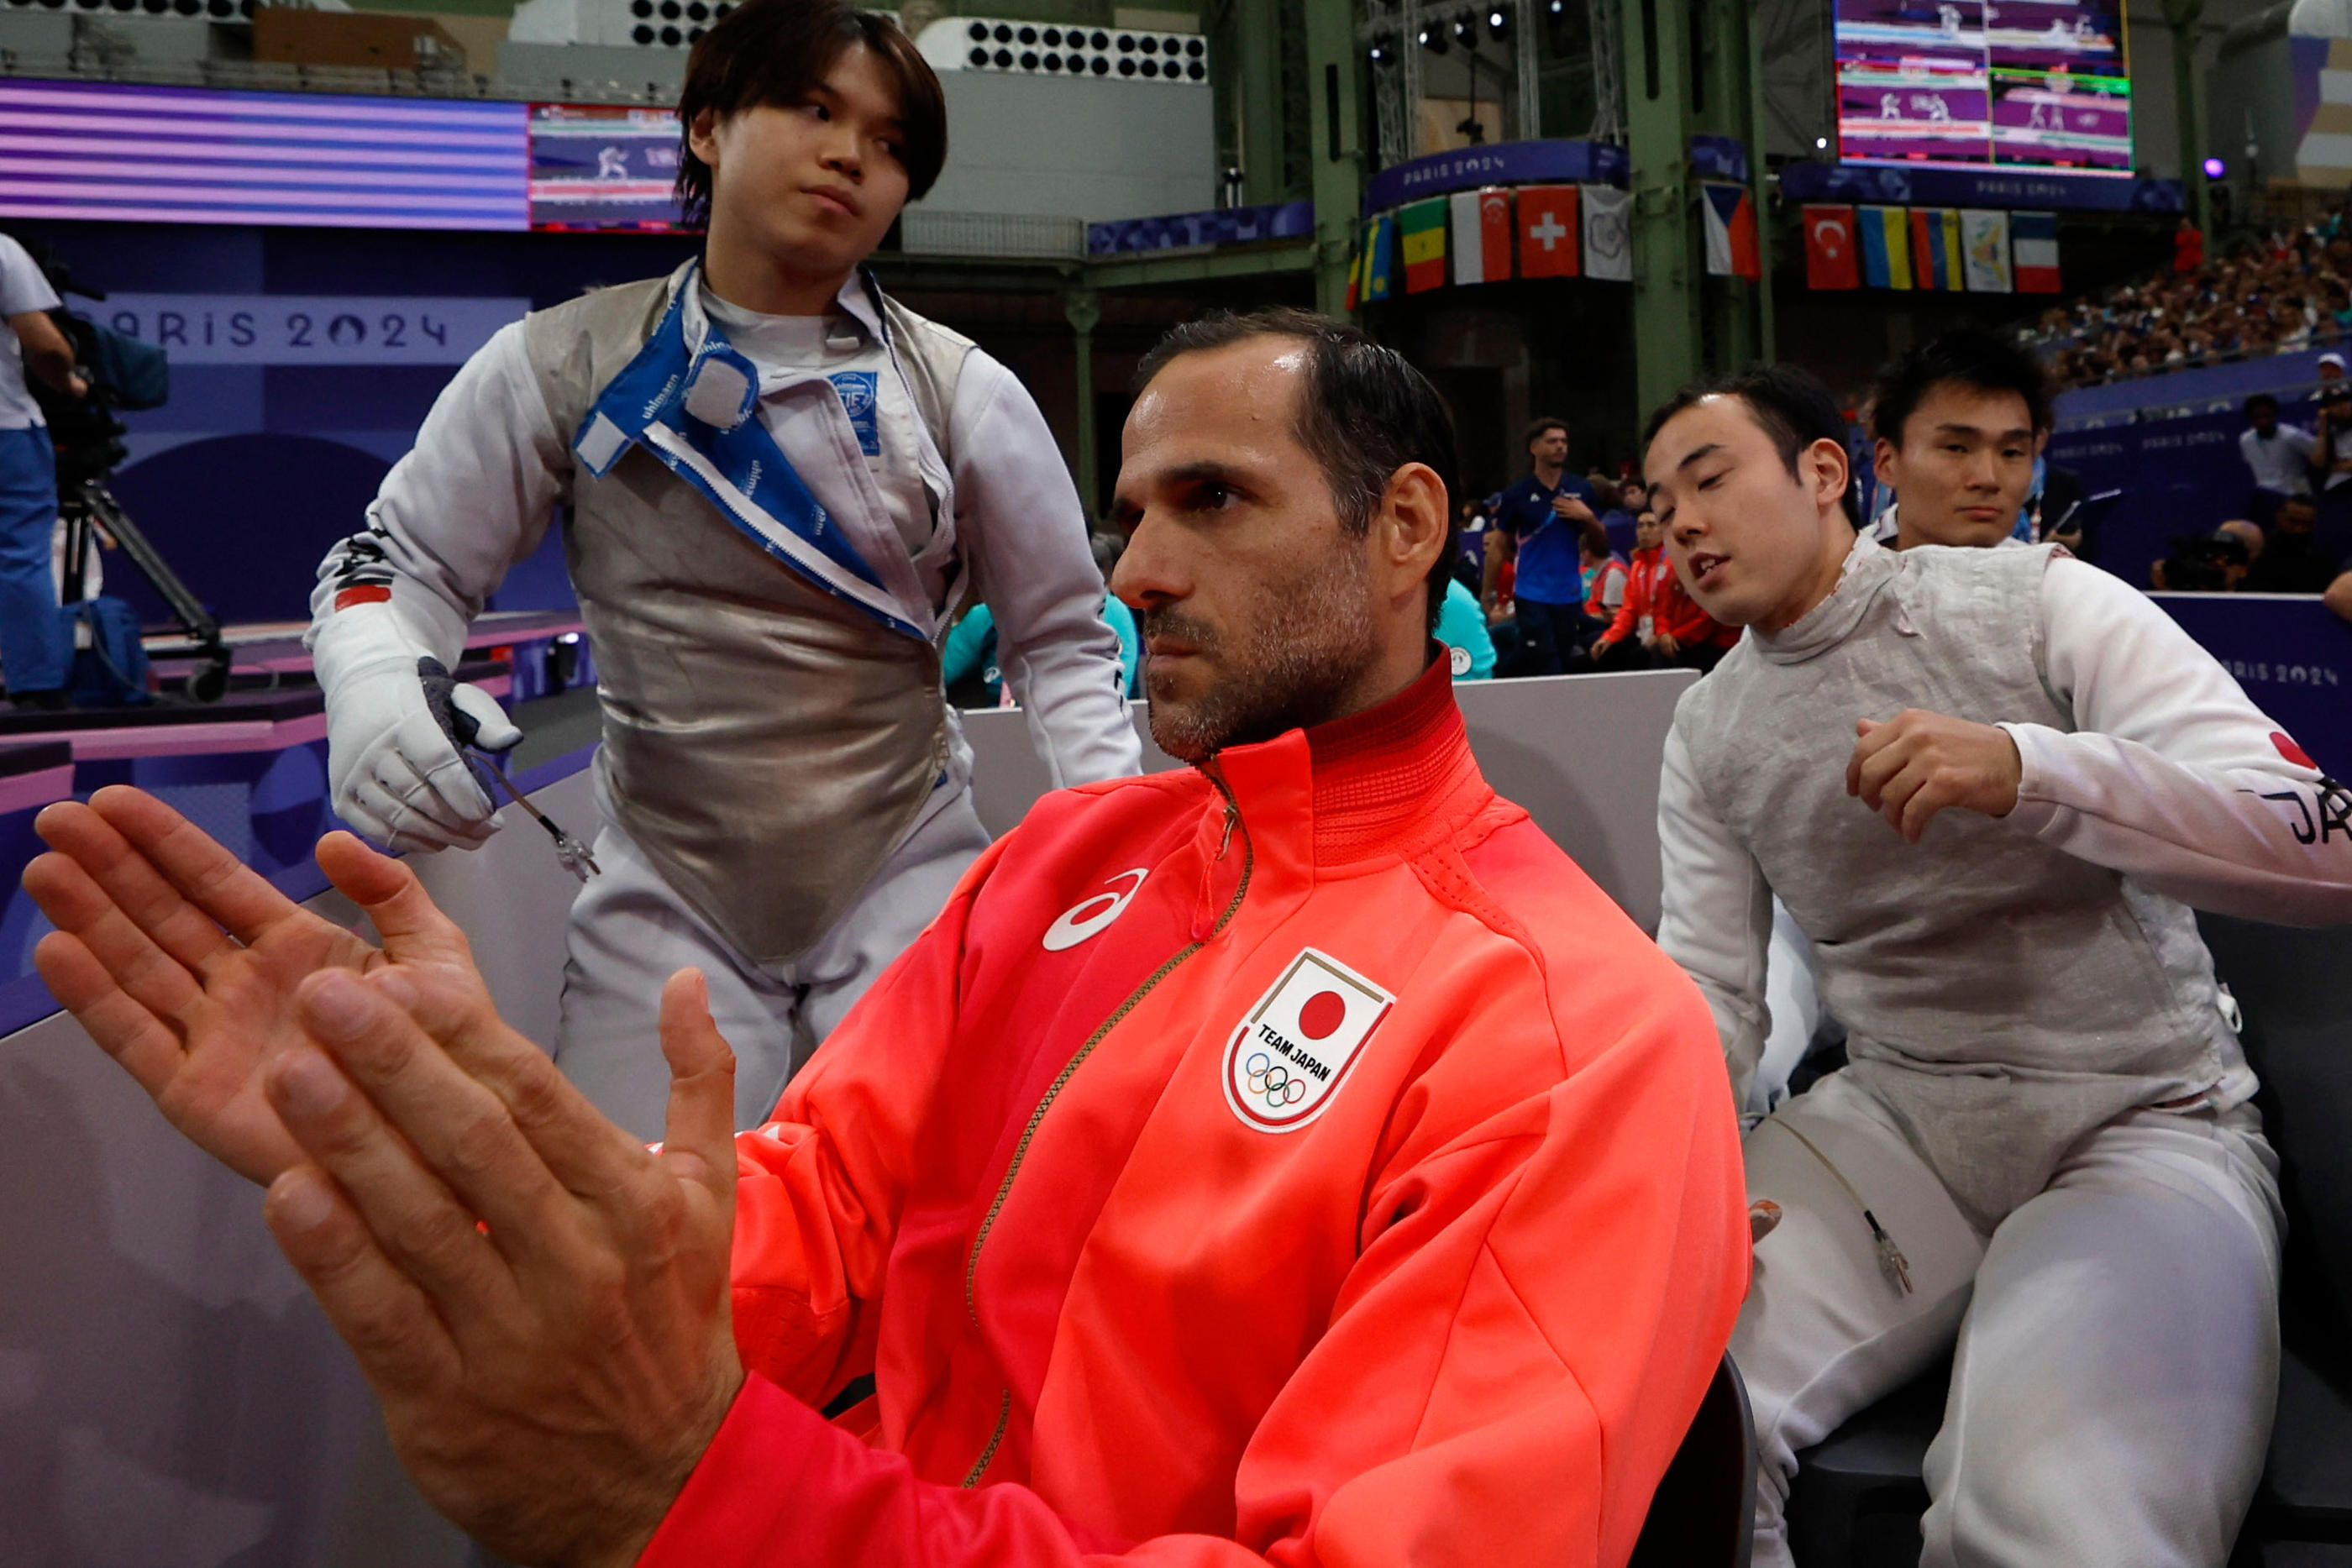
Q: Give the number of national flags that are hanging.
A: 12